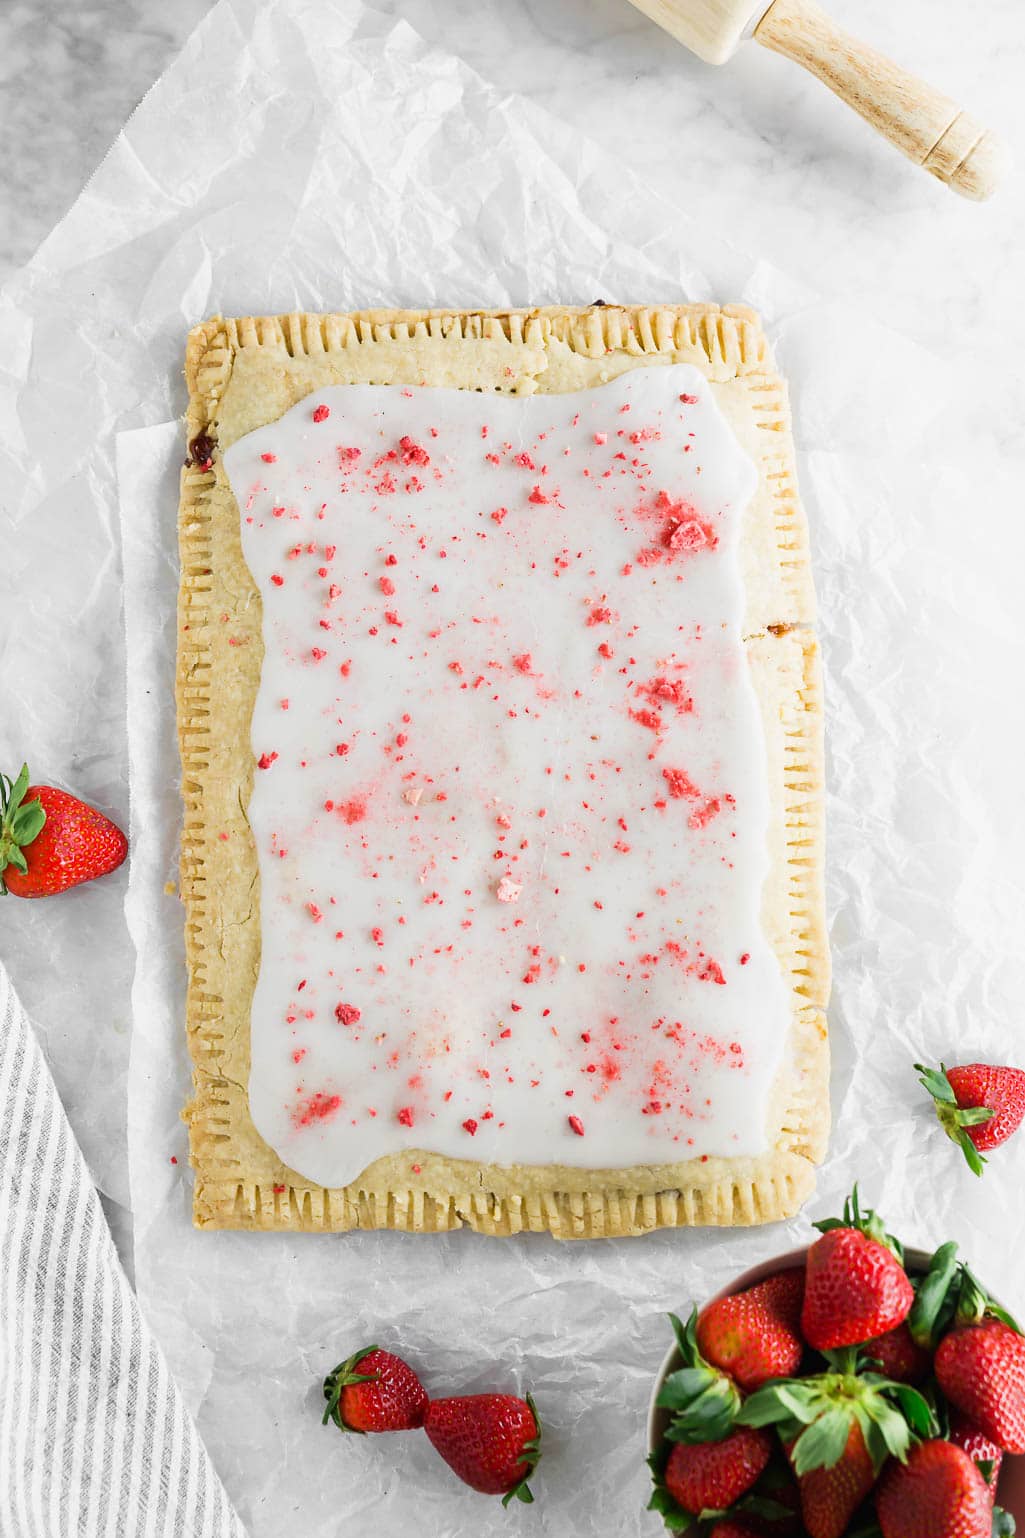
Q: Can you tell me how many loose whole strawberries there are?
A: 4